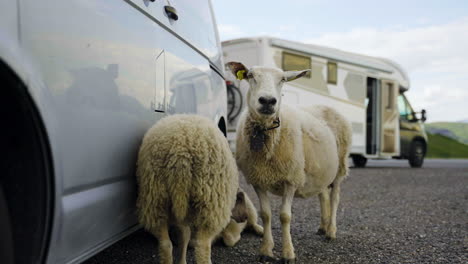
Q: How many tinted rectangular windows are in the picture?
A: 2